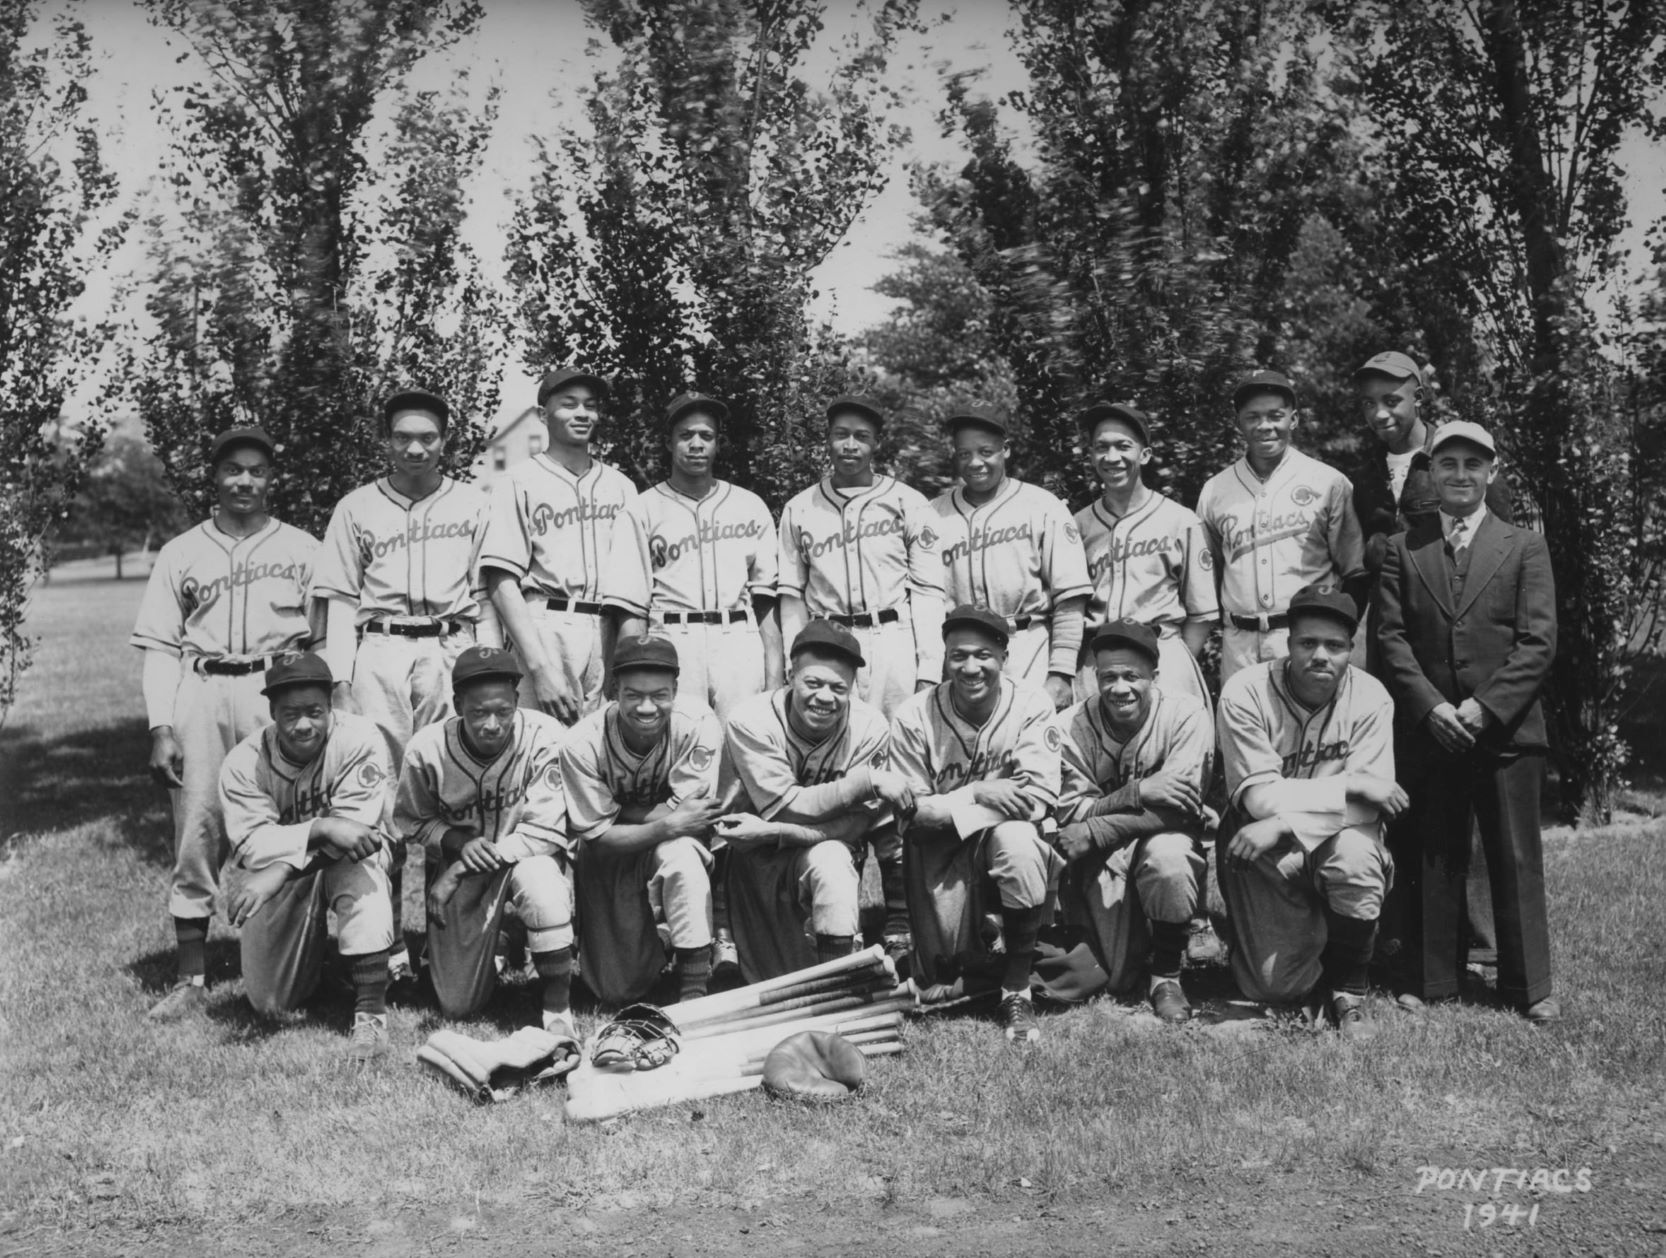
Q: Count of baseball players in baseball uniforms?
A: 15